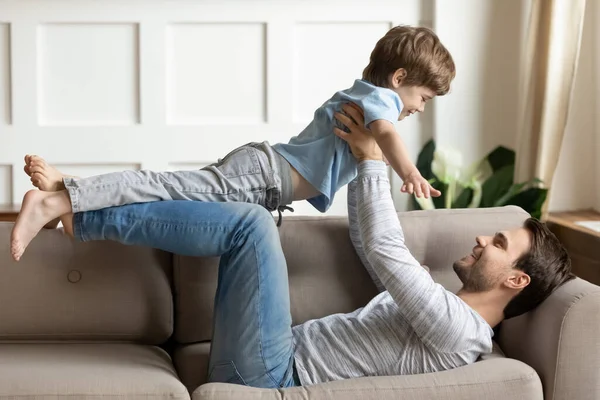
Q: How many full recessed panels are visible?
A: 2